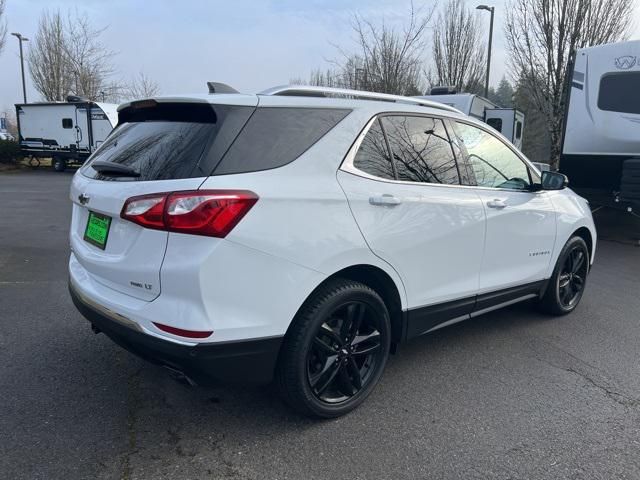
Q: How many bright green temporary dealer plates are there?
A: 1